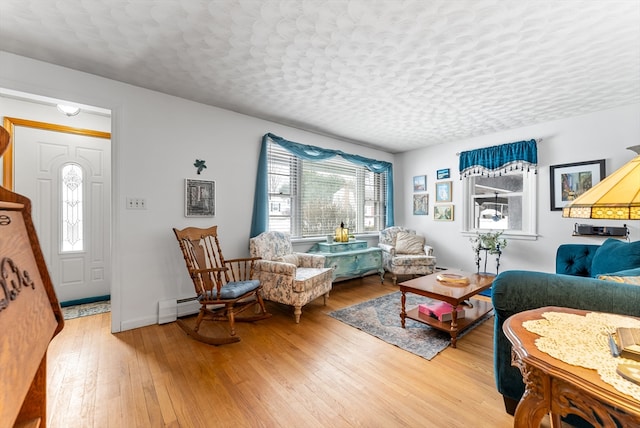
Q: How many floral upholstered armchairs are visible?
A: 2